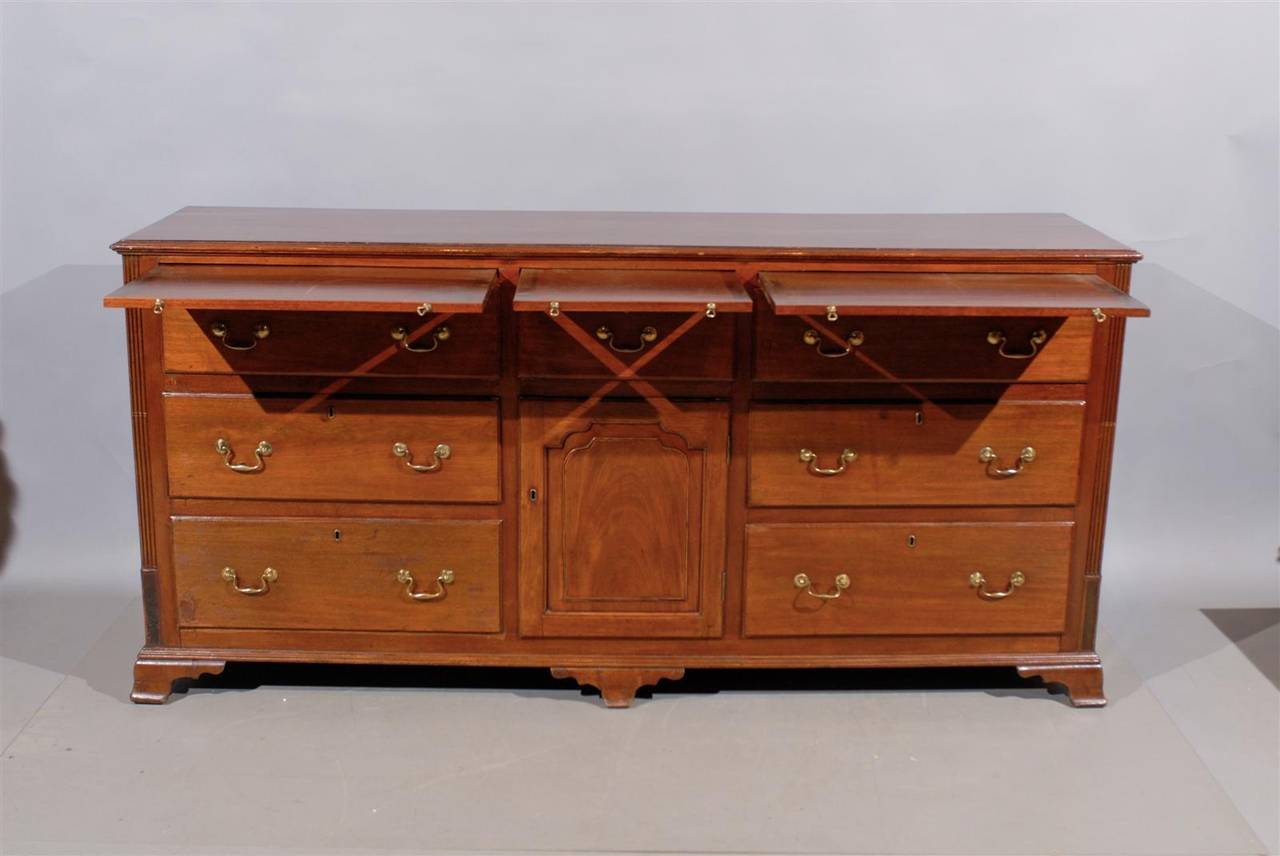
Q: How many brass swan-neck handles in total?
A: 13